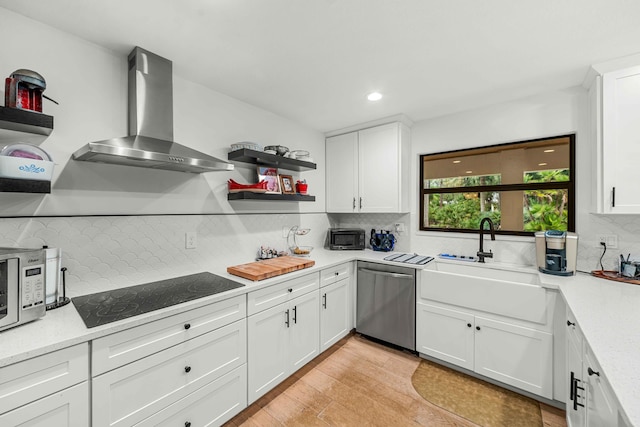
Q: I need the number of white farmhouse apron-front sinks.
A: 1